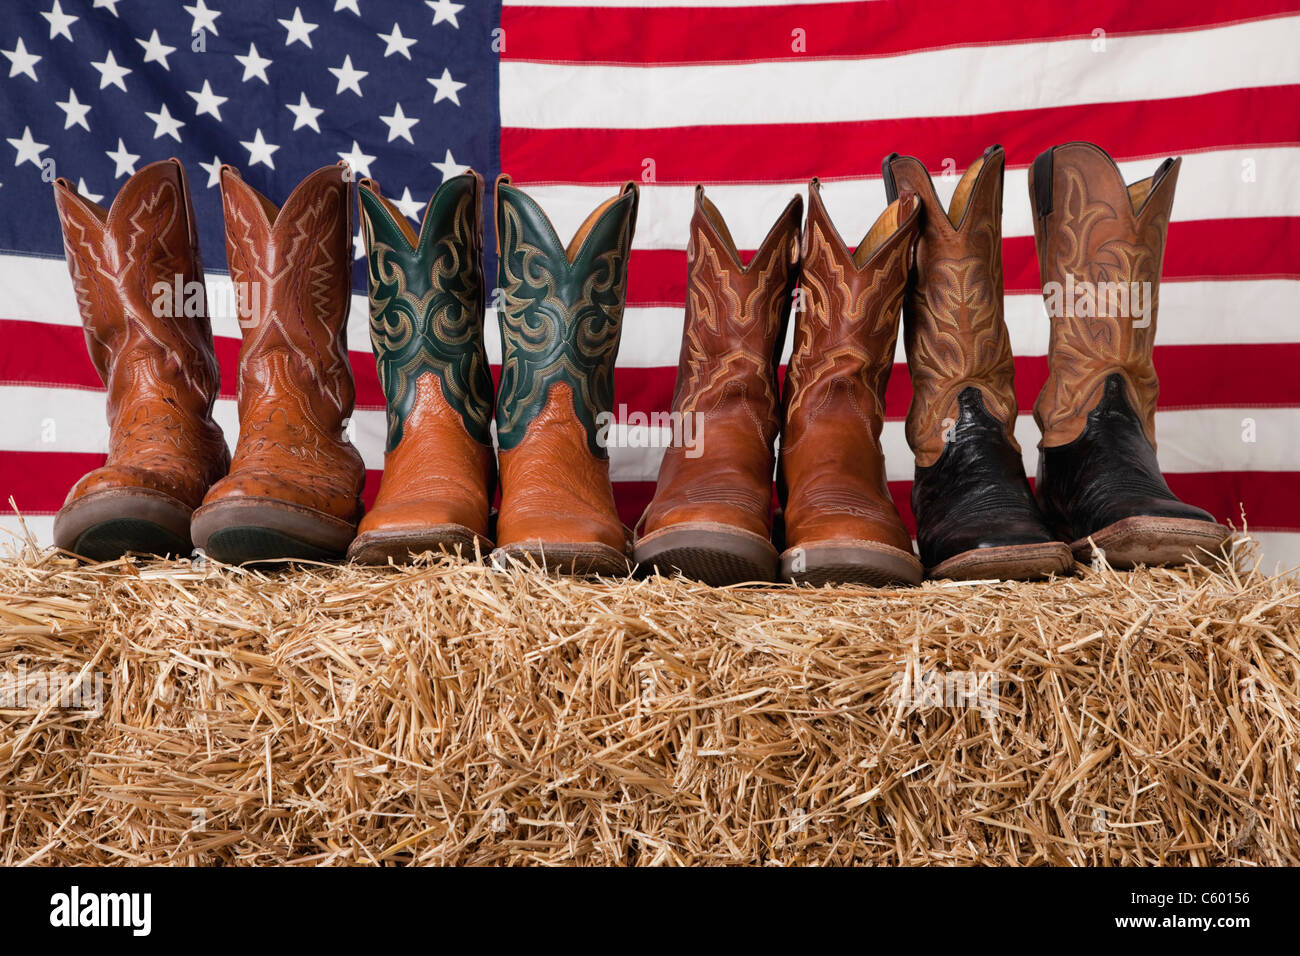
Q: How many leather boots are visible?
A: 8